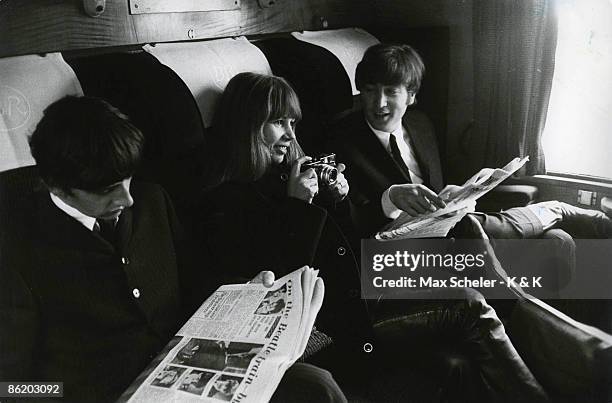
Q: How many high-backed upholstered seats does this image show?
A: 3